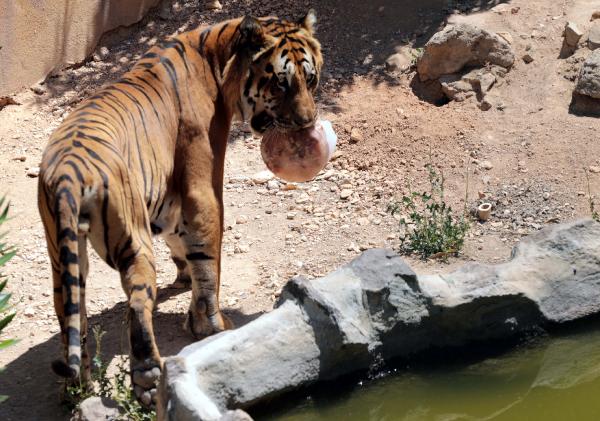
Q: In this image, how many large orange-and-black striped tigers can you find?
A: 1